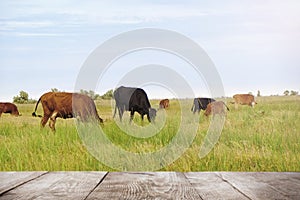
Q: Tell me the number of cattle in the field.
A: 7